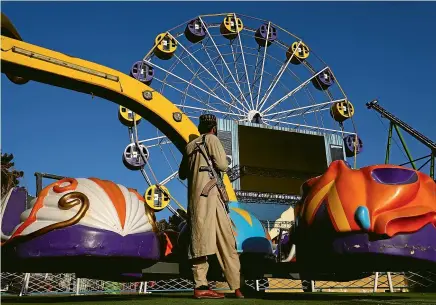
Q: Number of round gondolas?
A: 12